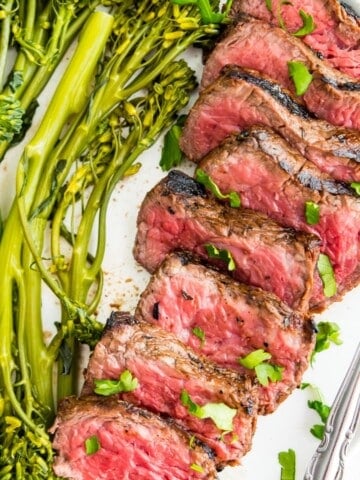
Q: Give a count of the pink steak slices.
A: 8